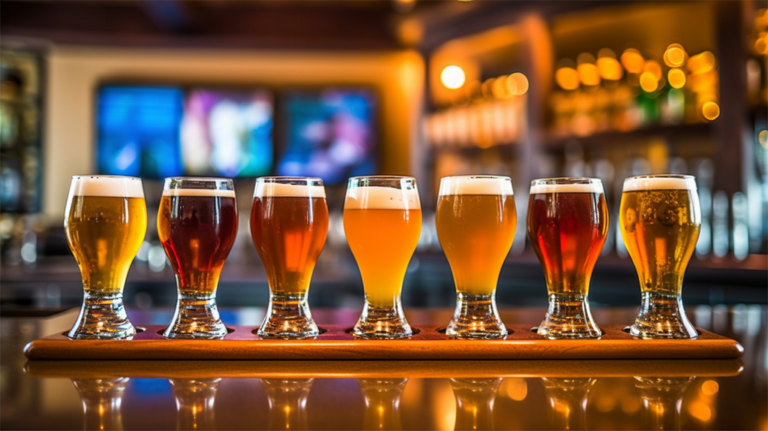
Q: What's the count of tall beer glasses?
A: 7